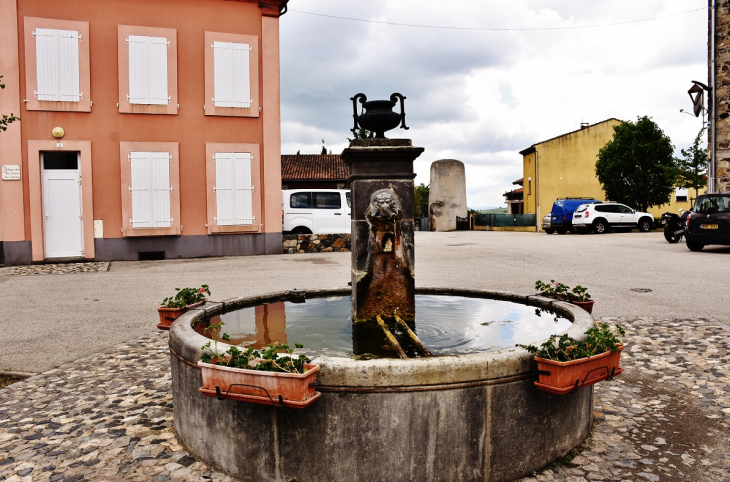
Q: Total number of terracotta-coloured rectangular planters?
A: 4